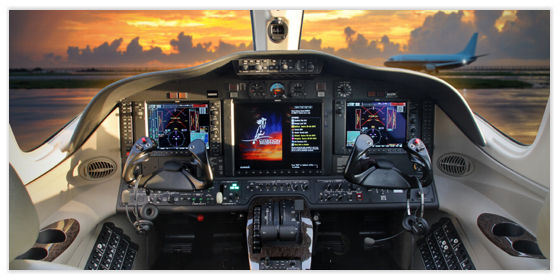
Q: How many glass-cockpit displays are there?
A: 3